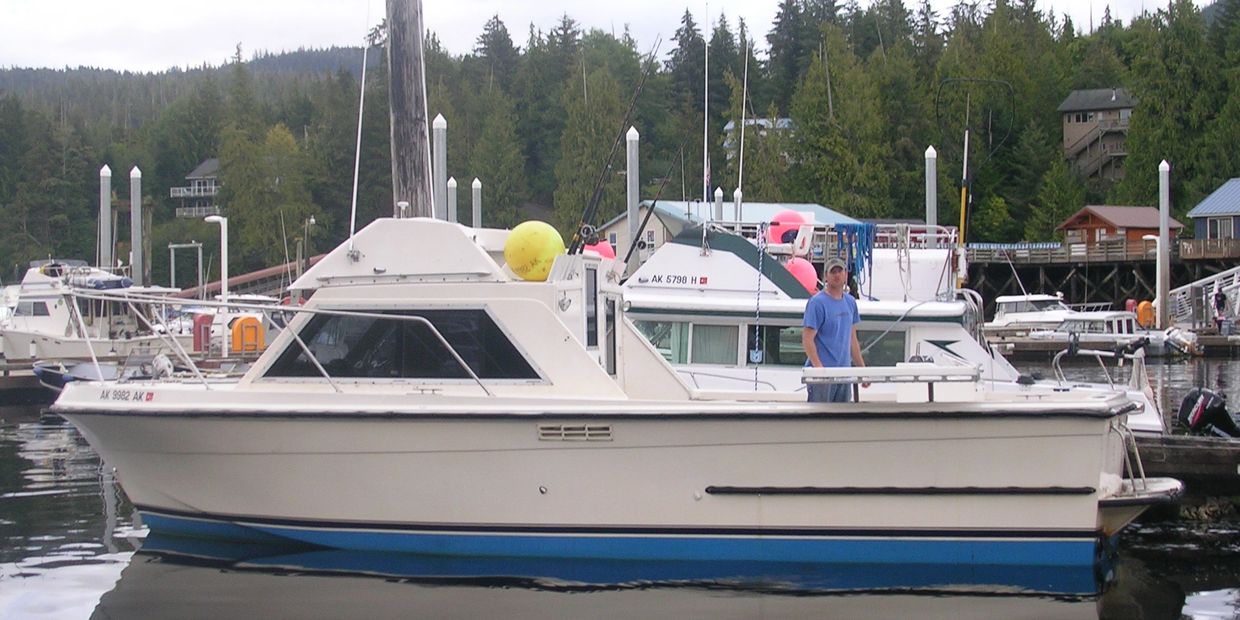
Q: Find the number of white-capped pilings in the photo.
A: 10